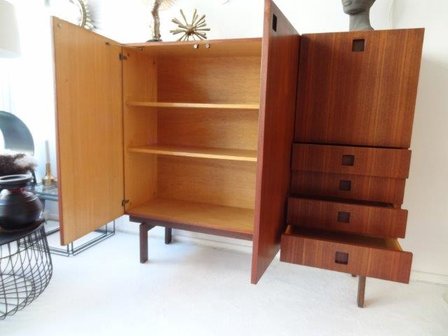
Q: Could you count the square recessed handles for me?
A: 6